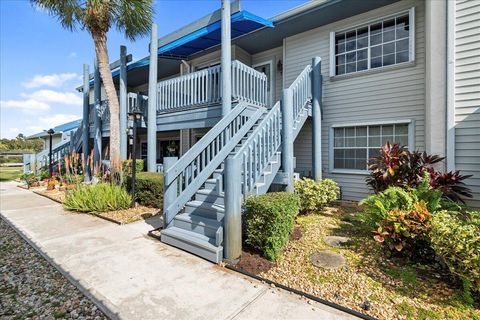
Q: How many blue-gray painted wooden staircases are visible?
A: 2